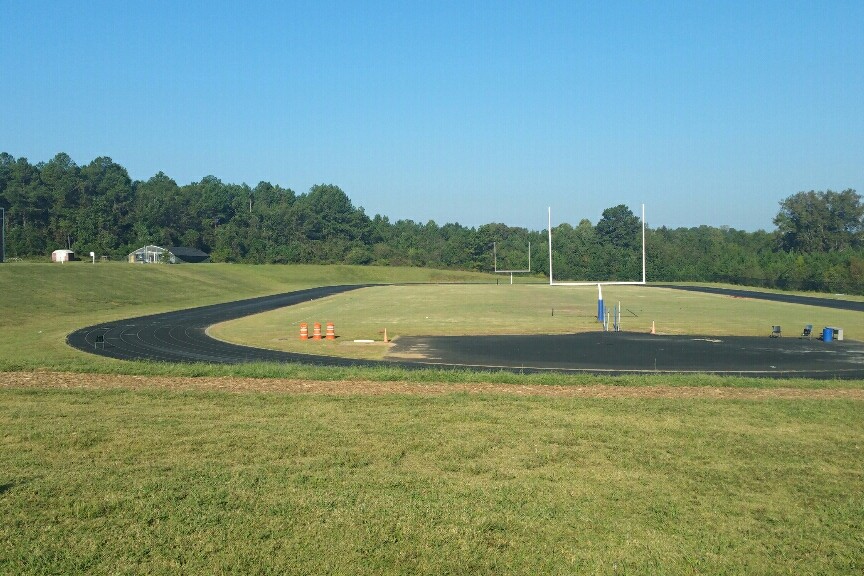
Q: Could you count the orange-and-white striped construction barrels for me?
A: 3